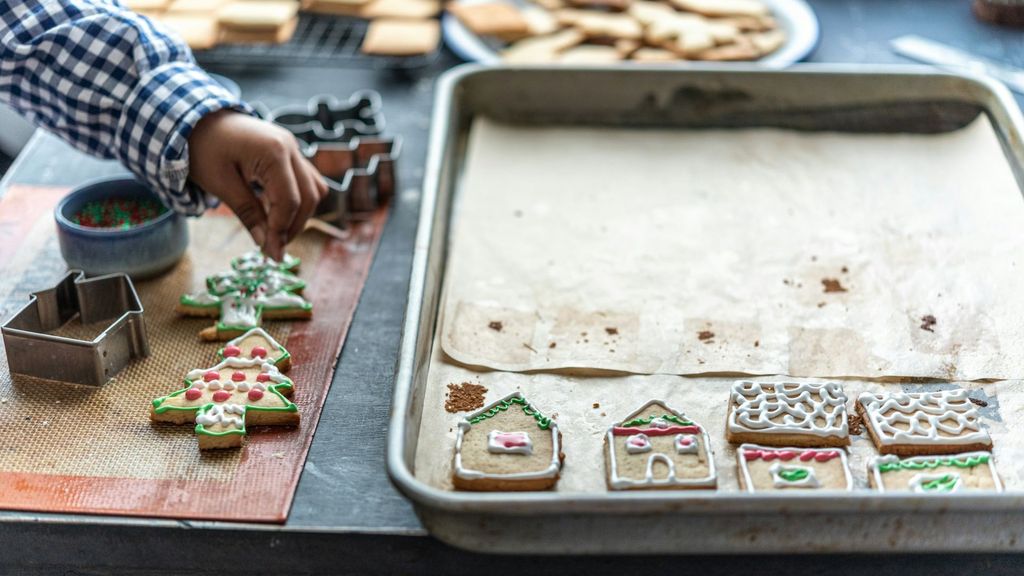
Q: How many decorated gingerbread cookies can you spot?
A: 8